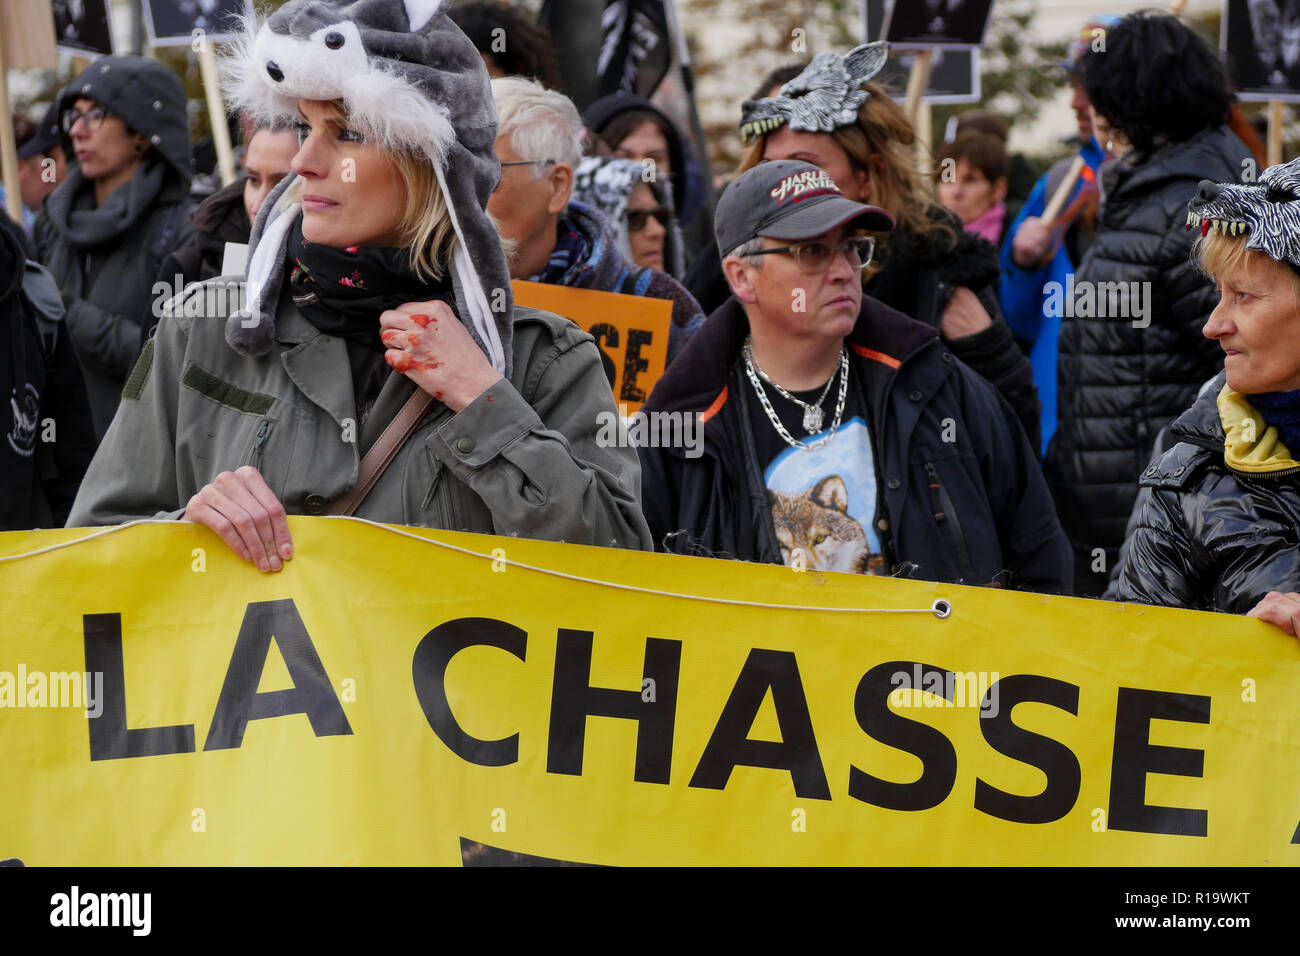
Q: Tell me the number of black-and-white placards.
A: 5